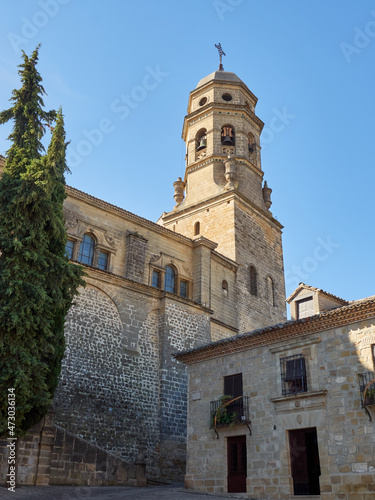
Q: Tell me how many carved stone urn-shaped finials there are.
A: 3